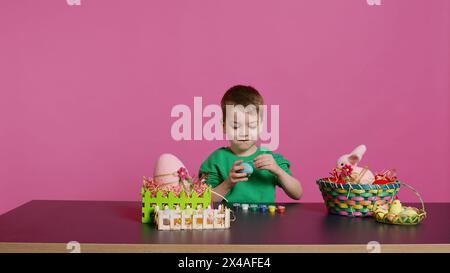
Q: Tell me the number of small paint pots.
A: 6